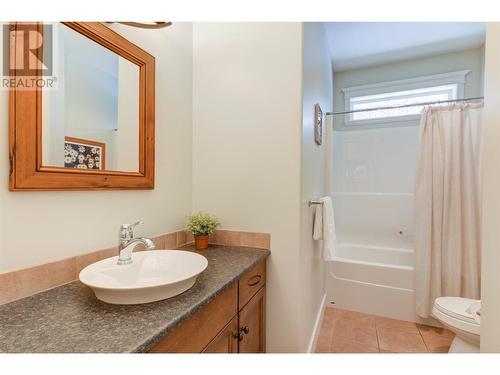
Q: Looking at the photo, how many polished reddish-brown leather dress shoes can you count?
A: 0